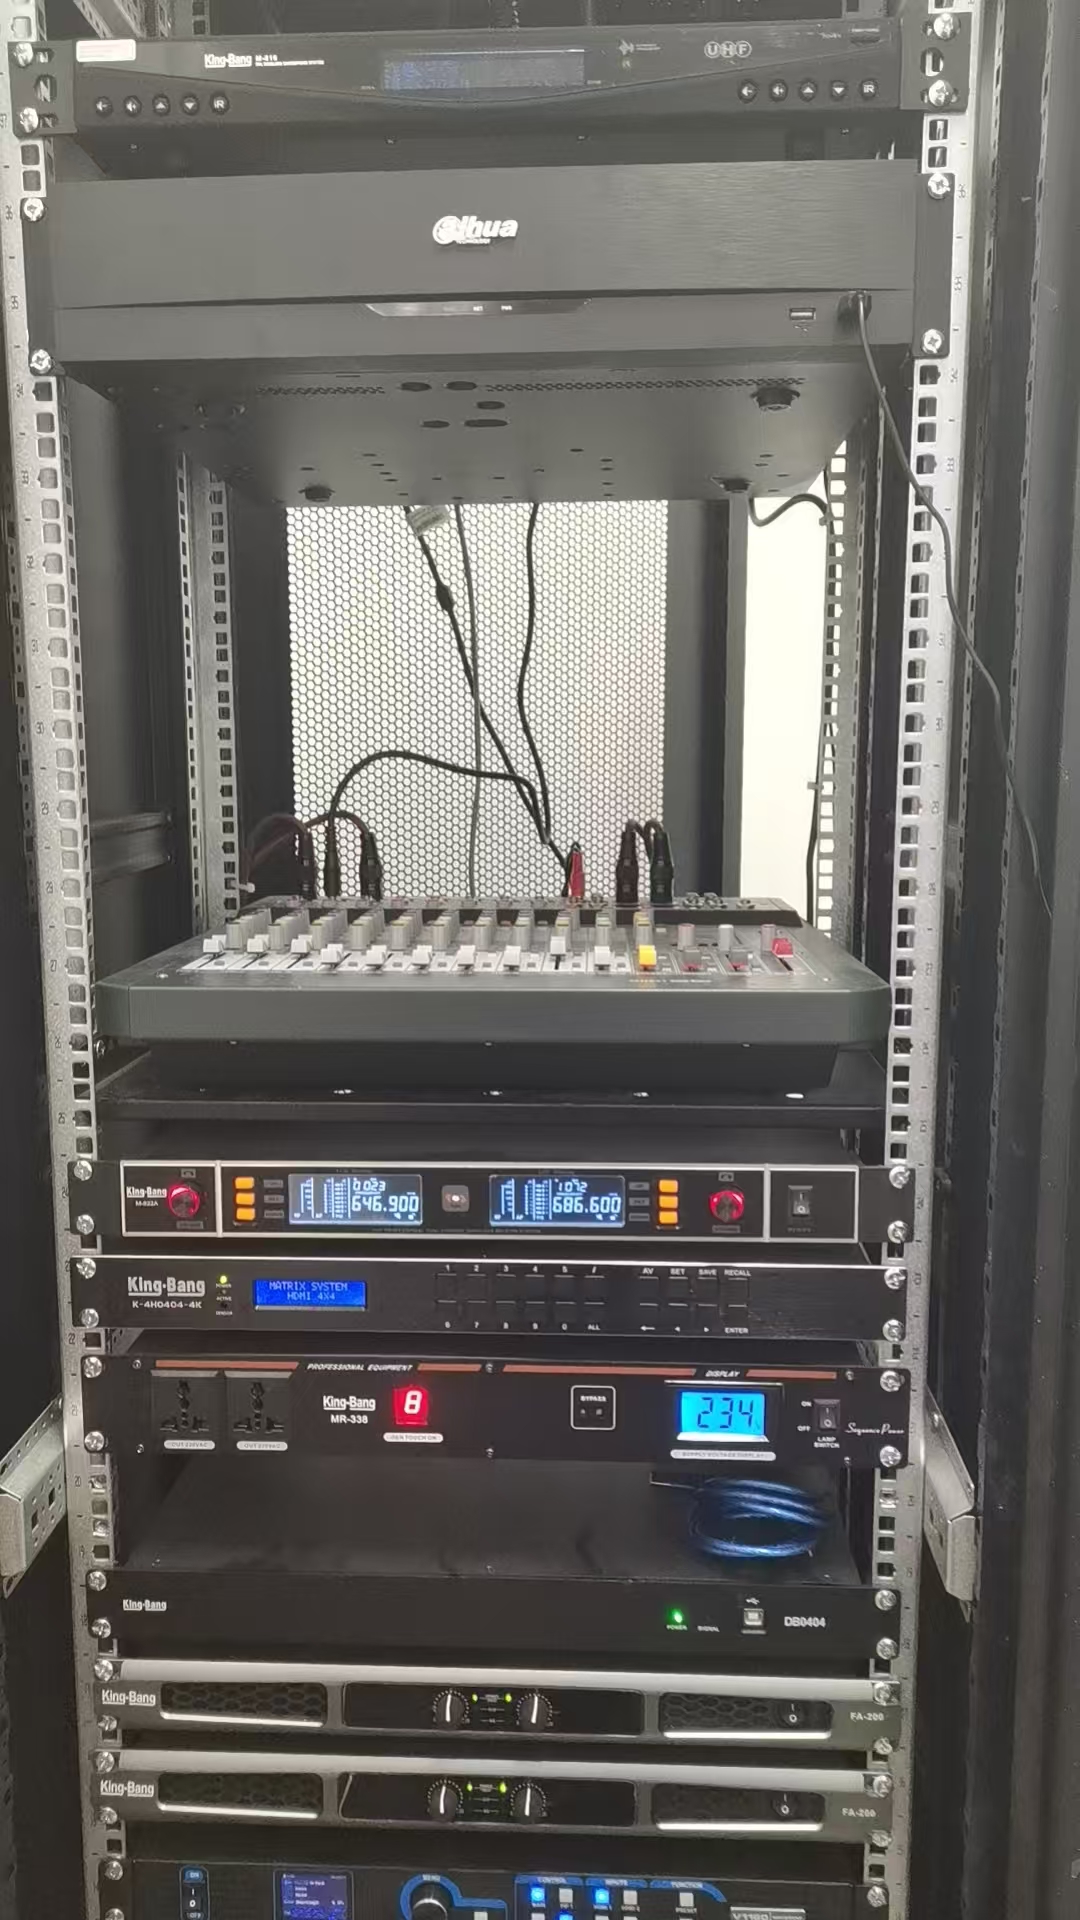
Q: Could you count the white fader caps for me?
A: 10